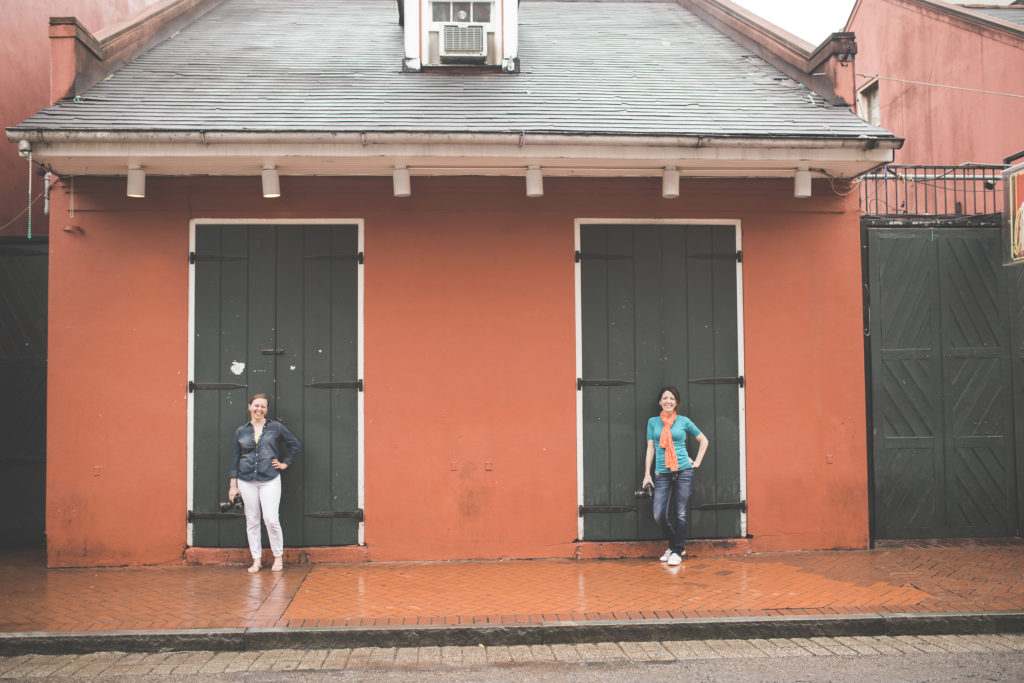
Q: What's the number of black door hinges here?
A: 12